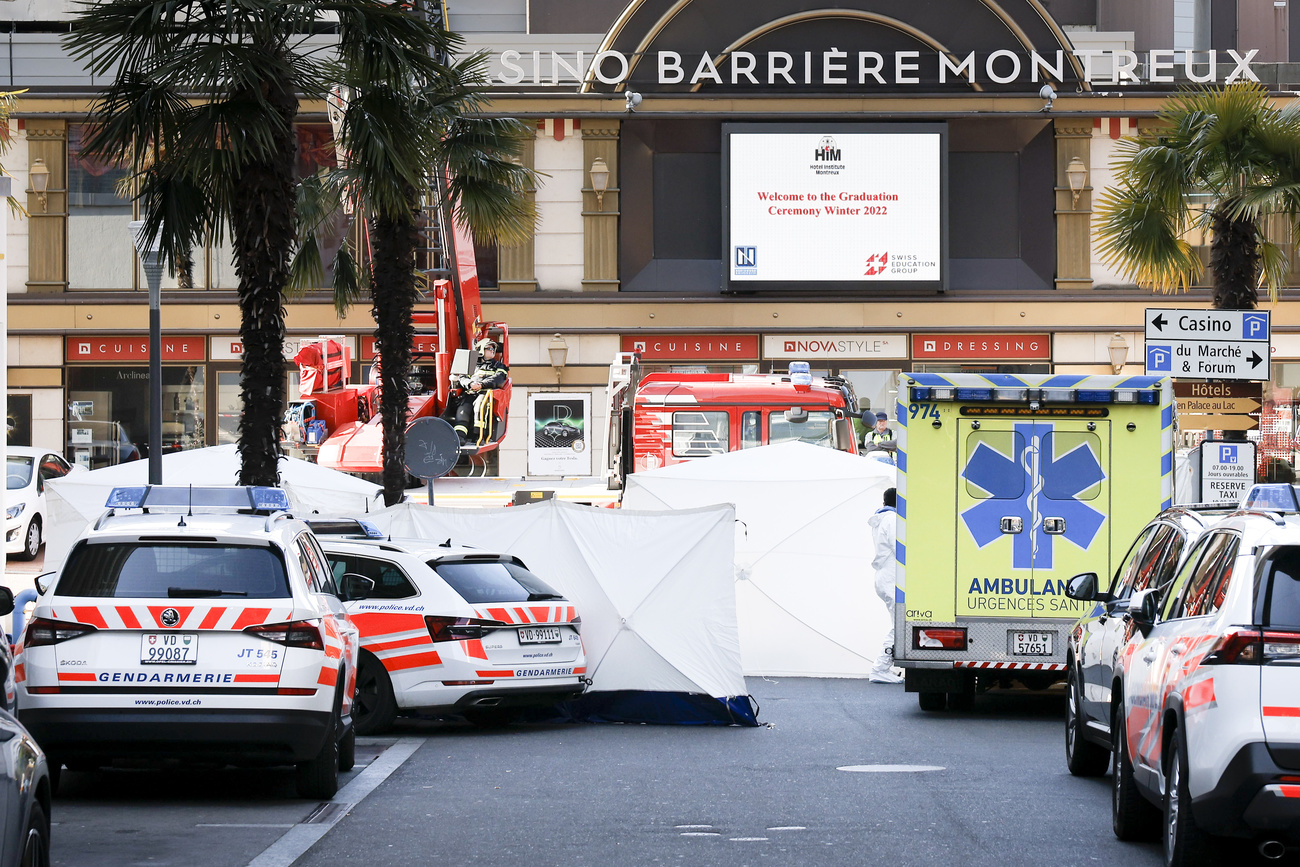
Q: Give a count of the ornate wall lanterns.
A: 5